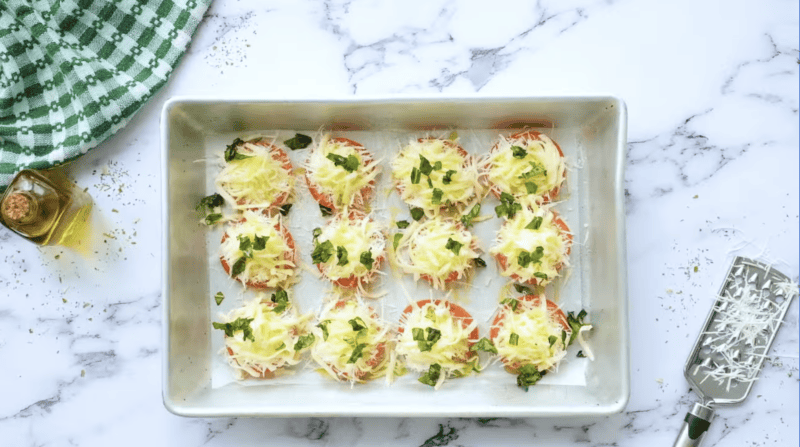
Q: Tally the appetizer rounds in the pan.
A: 12